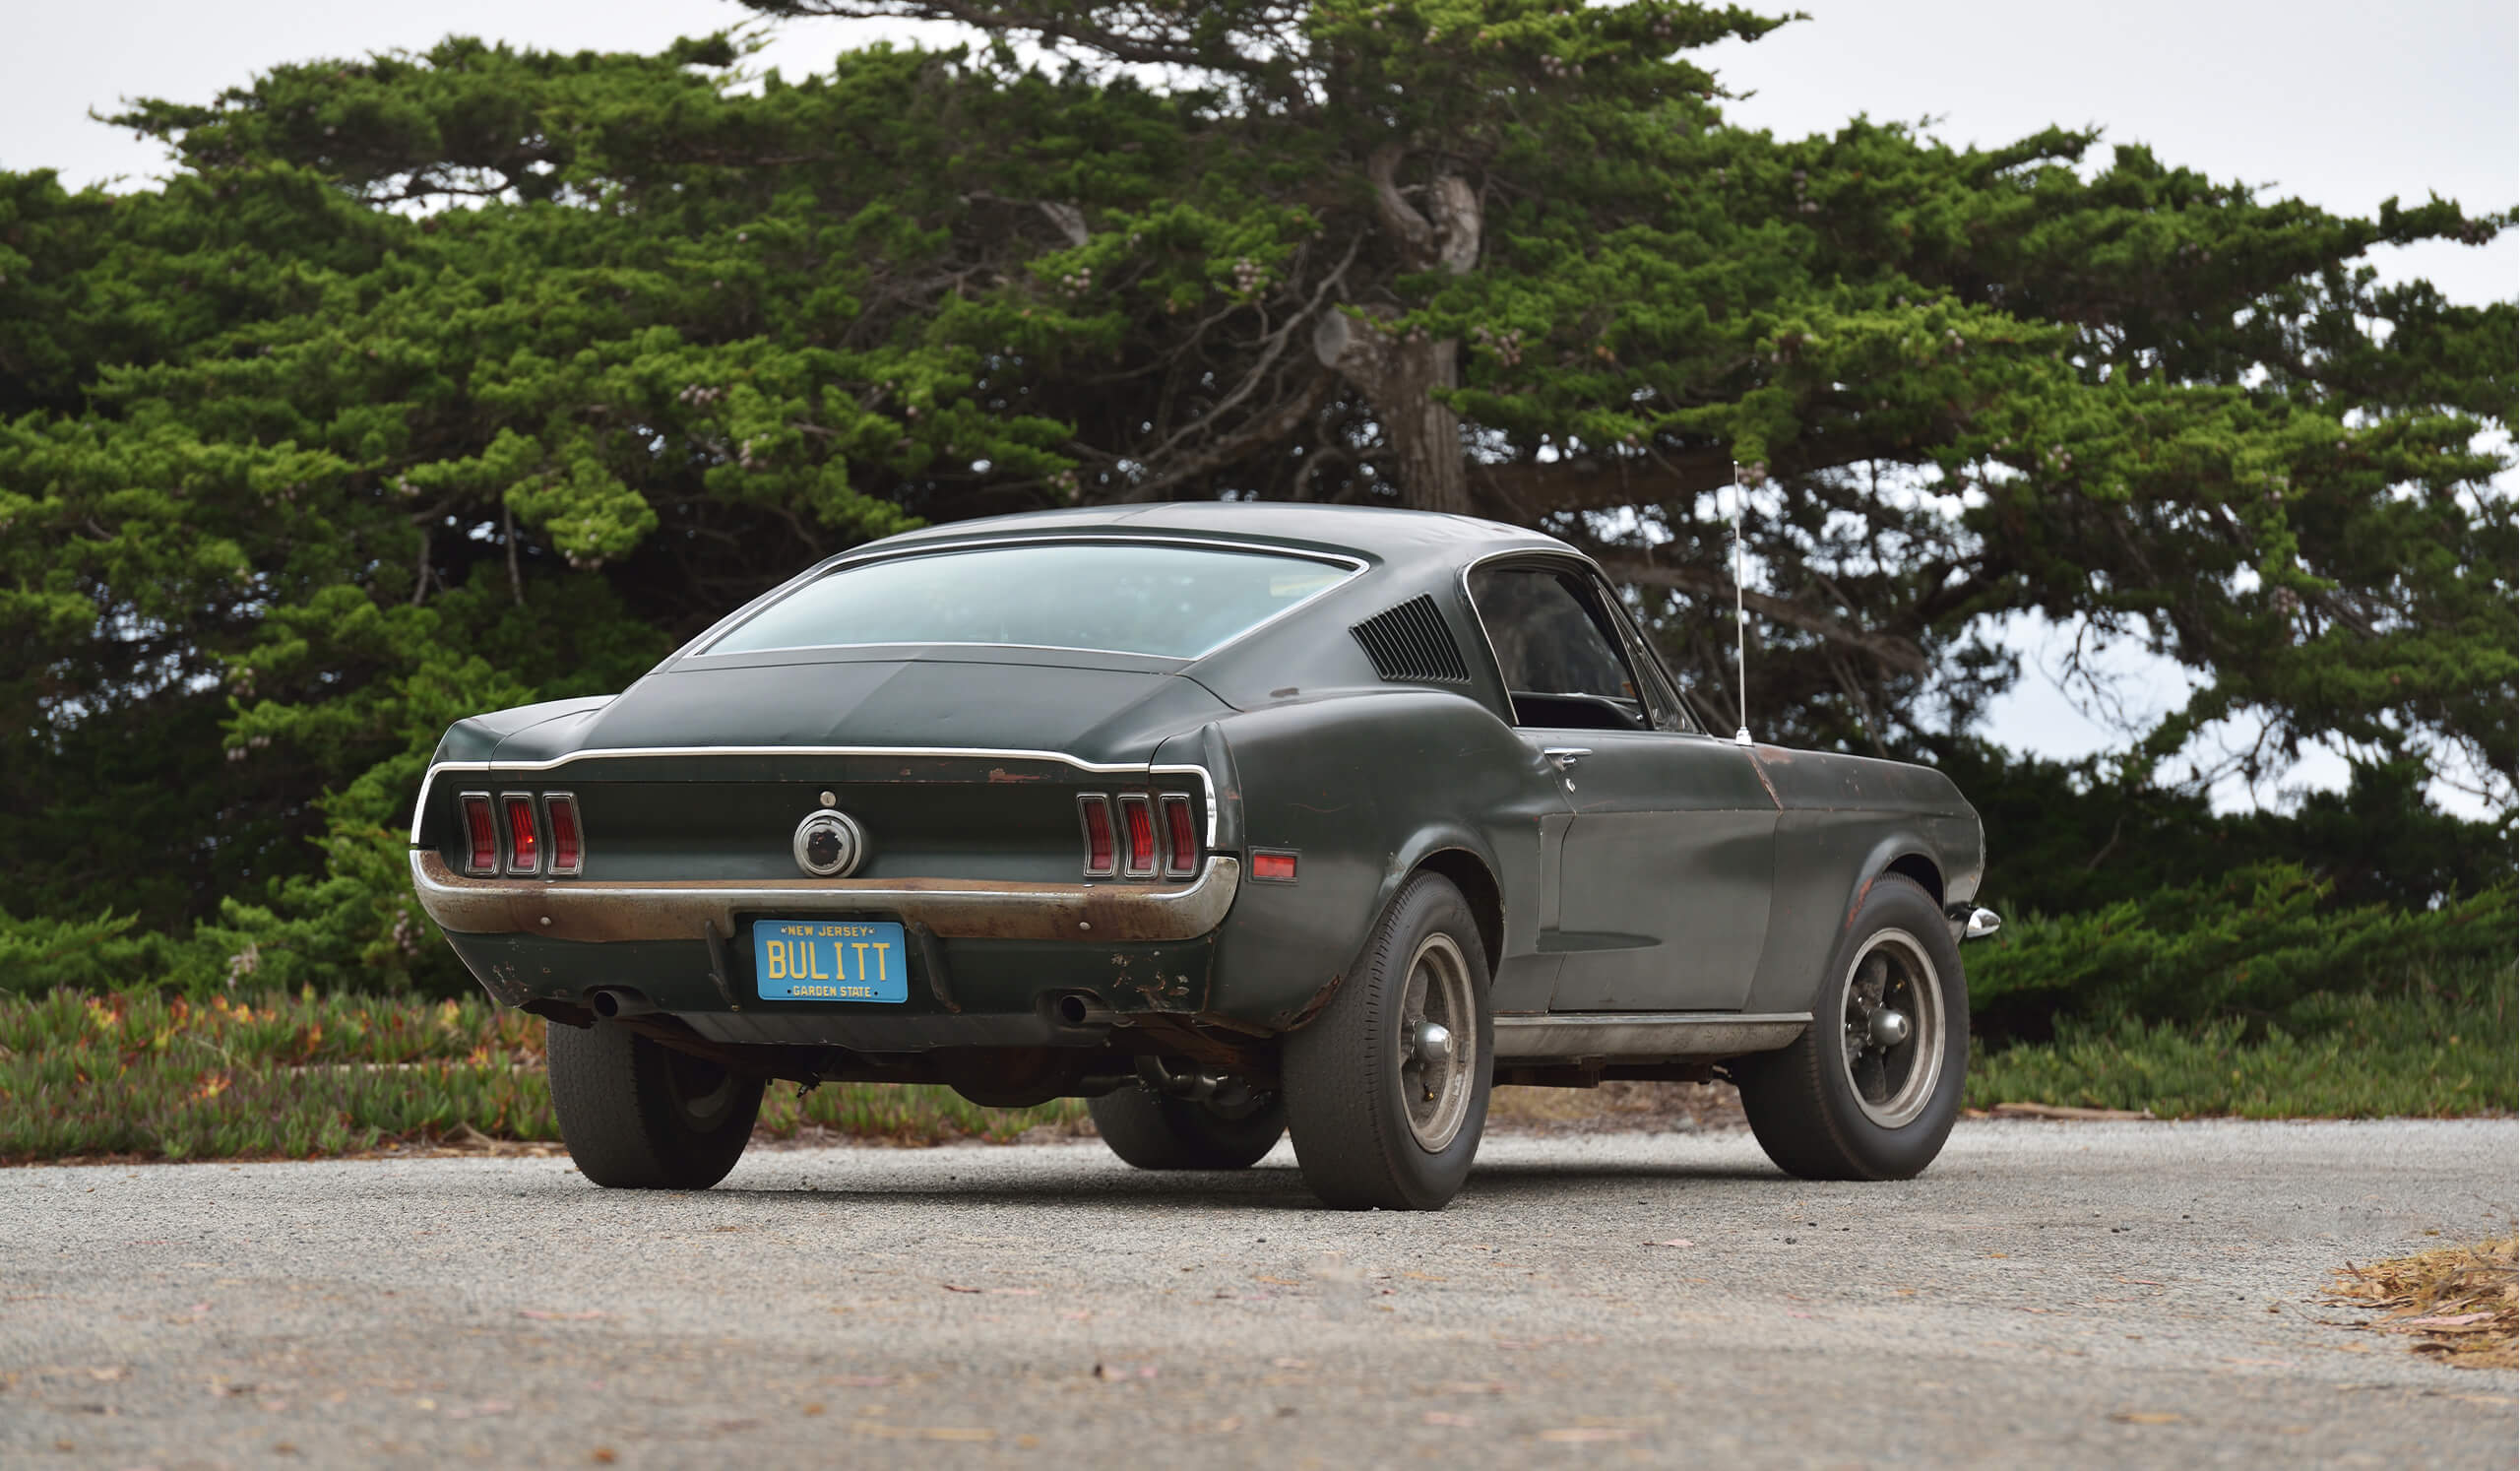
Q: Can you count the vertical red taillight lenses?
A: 6